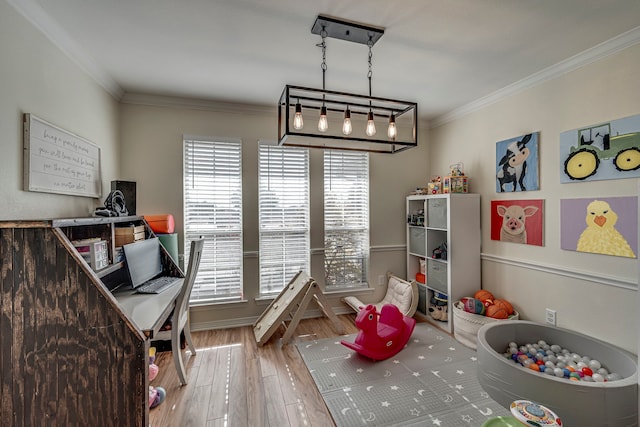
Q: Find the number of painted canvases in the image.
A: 4